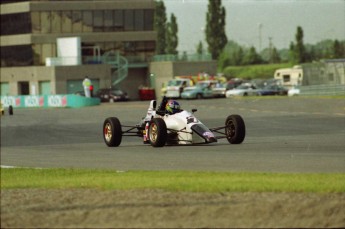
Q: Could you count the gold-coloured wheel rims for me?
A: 2